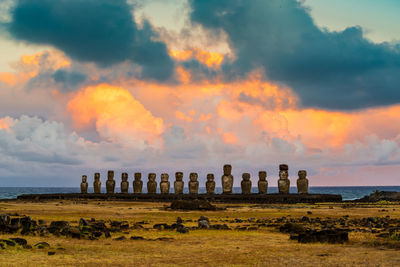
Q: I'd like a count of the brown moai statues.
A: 15